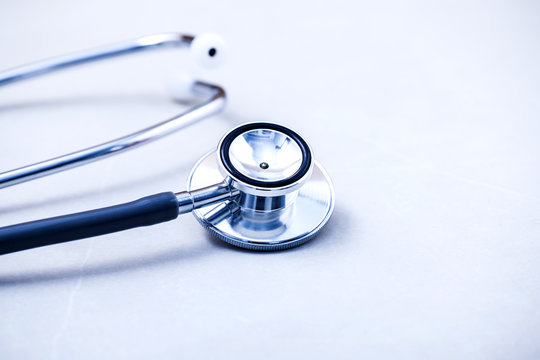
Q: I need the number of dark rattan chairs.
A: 0